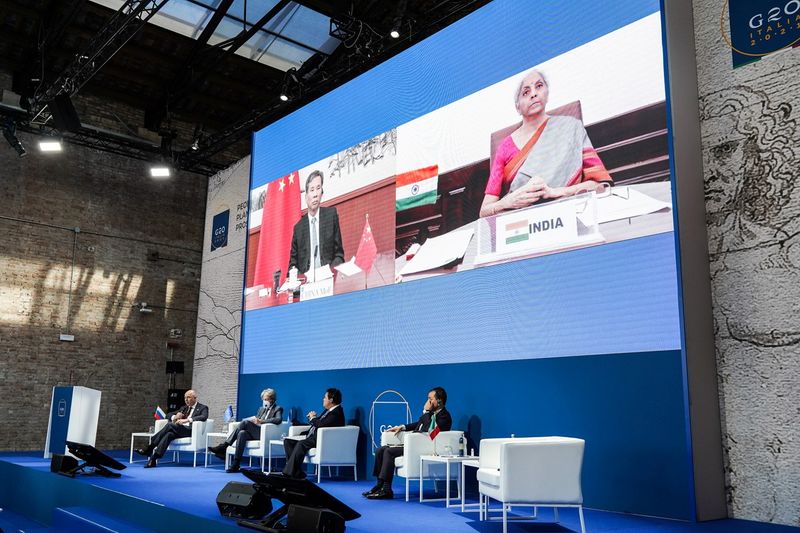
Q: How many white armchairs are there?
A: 5